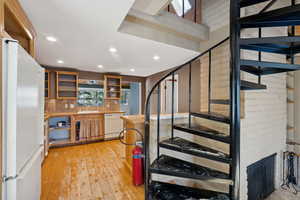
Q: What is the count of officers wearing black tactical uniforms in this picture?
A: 0